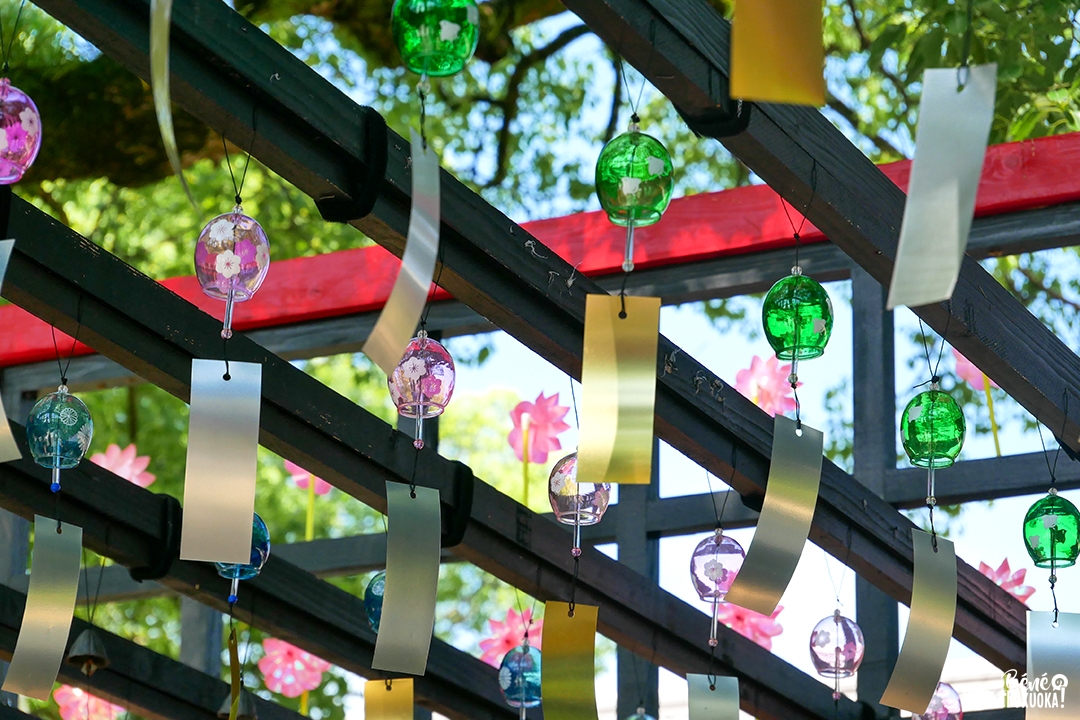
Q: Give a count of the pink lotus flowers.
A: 10